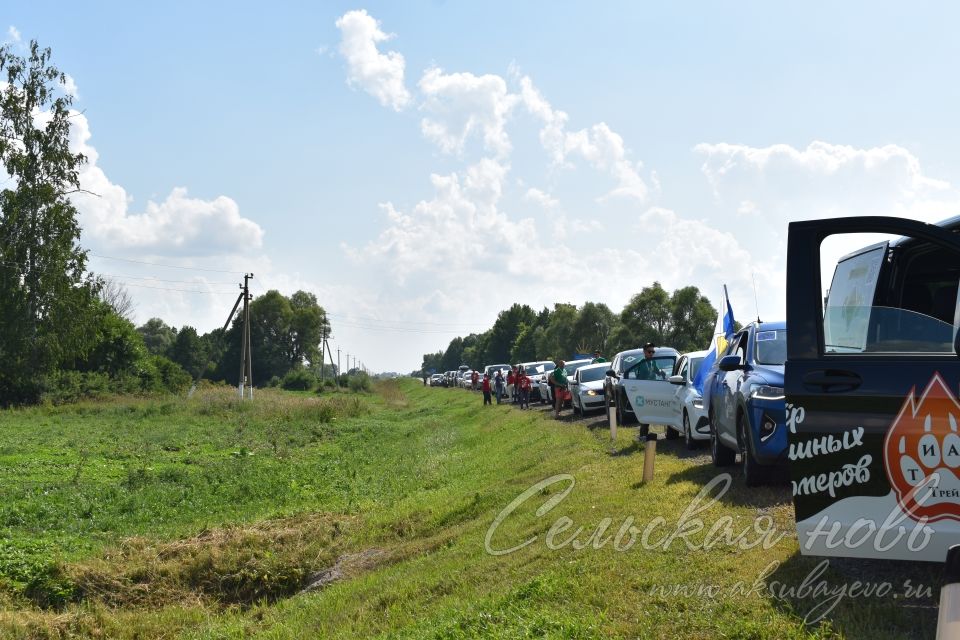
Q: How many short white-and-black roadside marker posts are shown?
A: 3